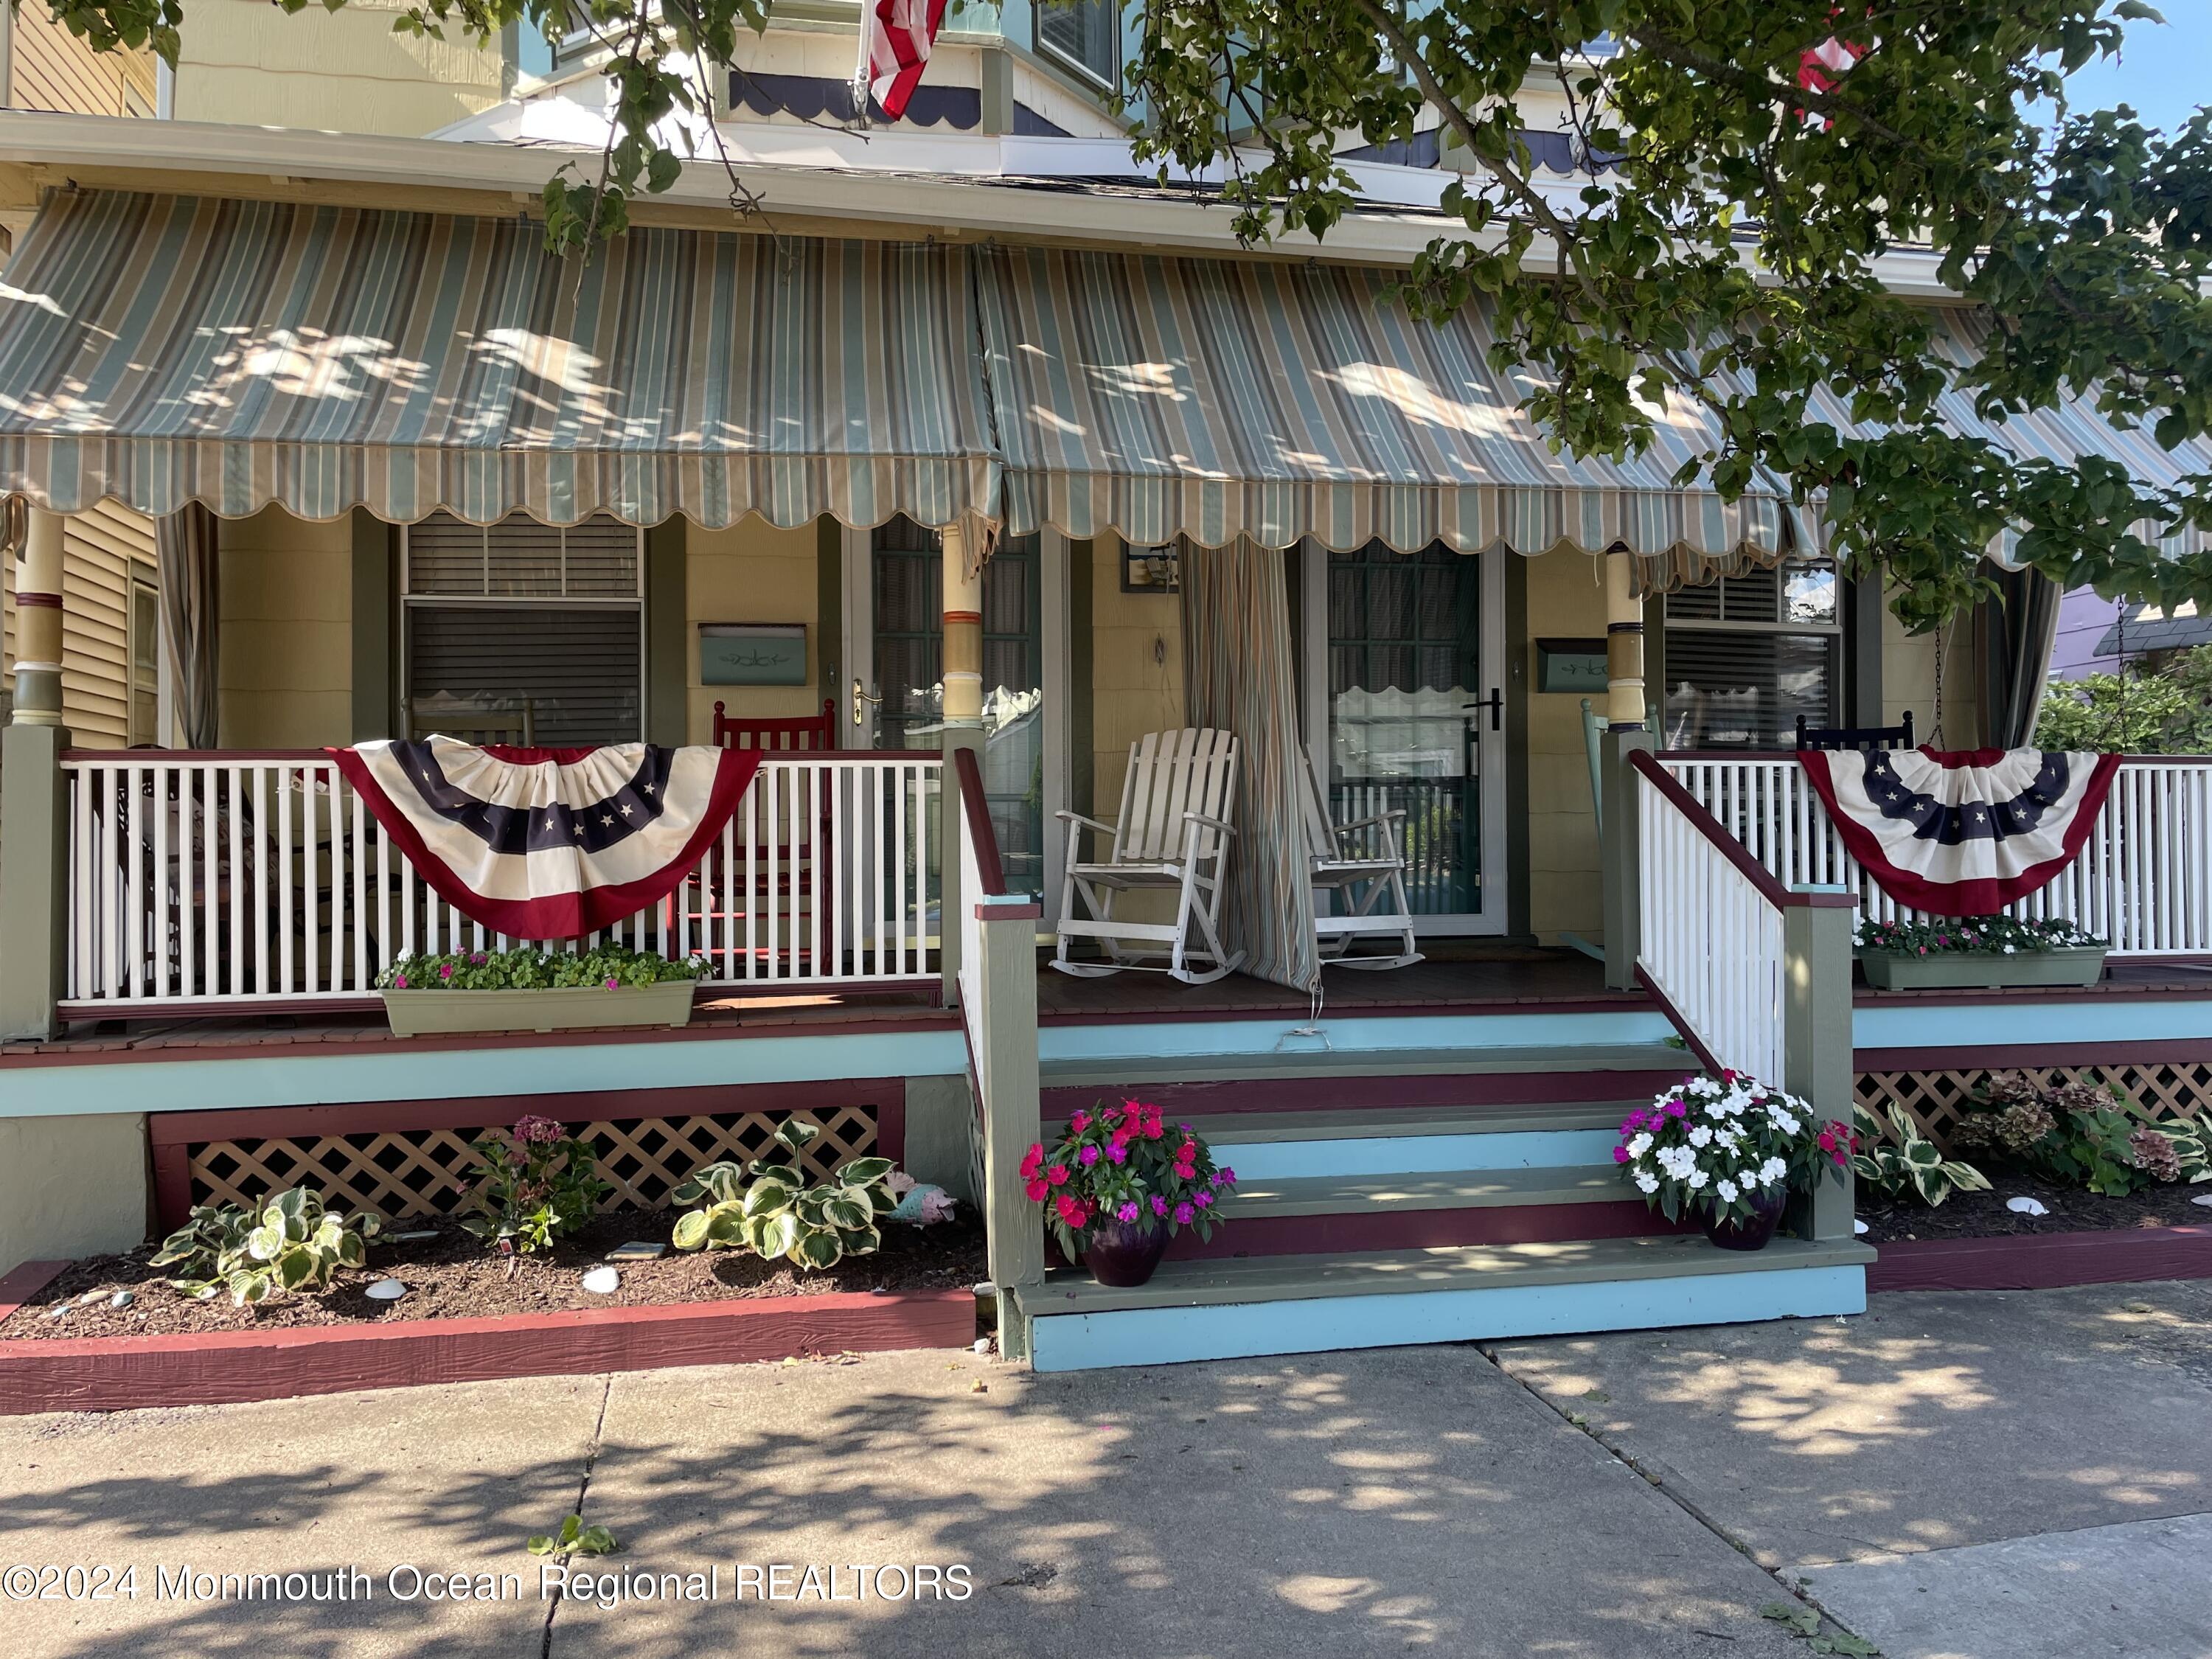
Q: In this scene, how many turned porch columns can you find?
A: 3